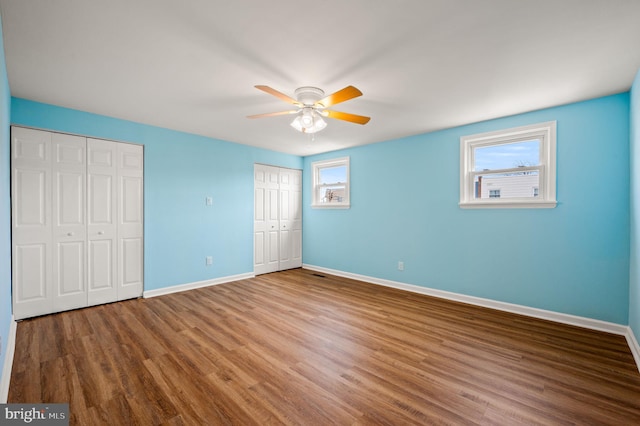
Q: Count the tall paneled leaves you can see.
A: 8